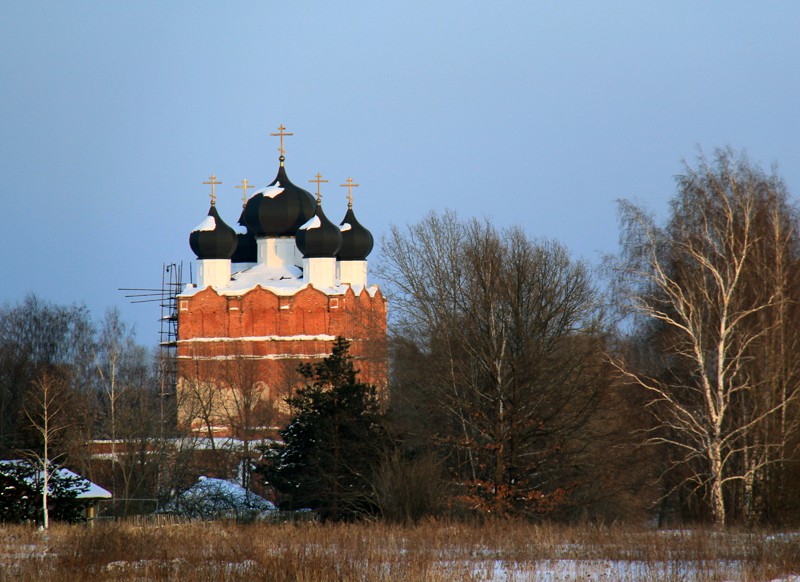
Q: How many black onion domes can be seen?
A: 5